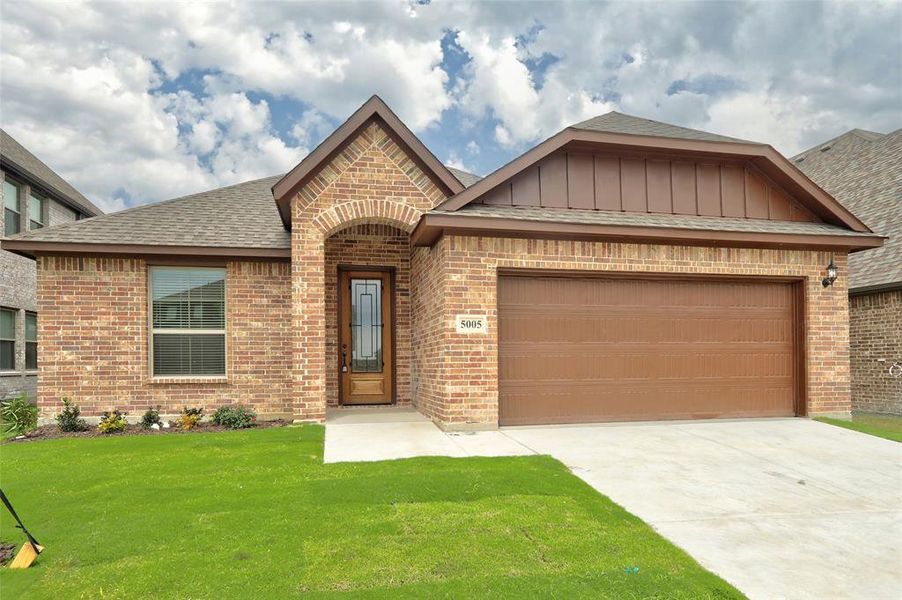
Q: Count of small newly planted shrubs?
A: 5